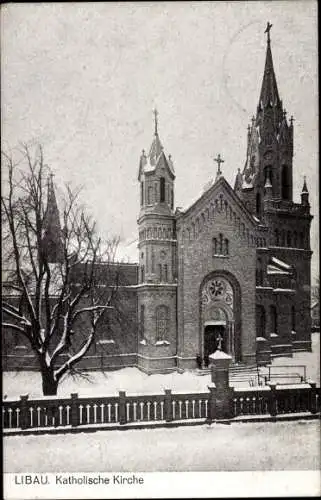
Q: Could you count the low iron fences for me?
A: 1